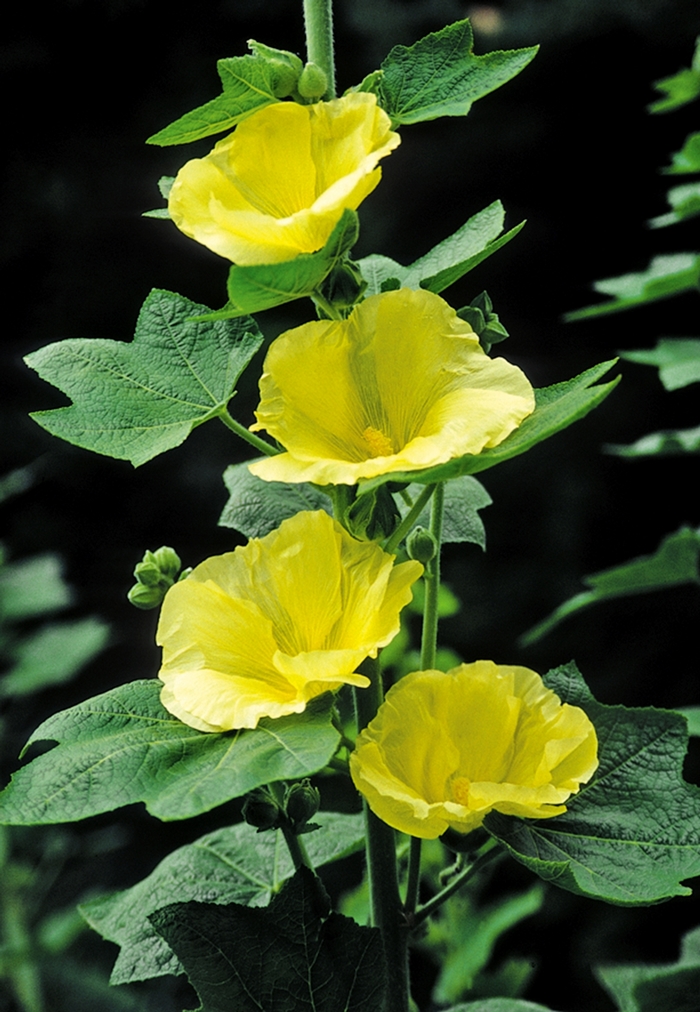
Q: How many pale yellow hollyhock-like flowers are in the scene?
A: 4